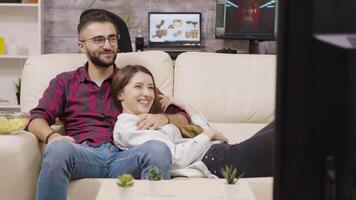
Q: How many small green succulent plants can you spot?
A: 3